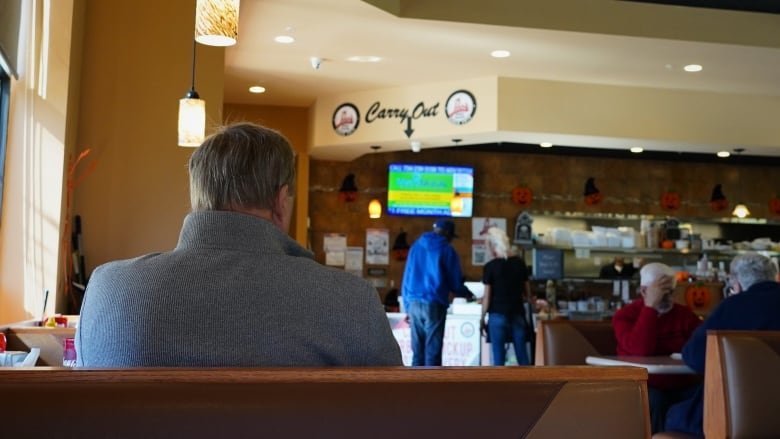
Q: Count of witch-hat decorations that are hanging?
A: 4